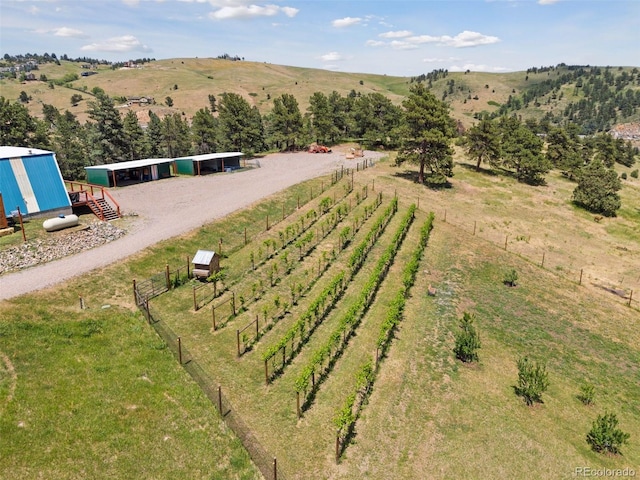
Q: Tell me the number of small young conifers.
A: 5